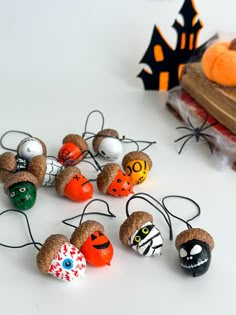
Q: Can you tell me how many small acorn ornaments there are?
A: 13